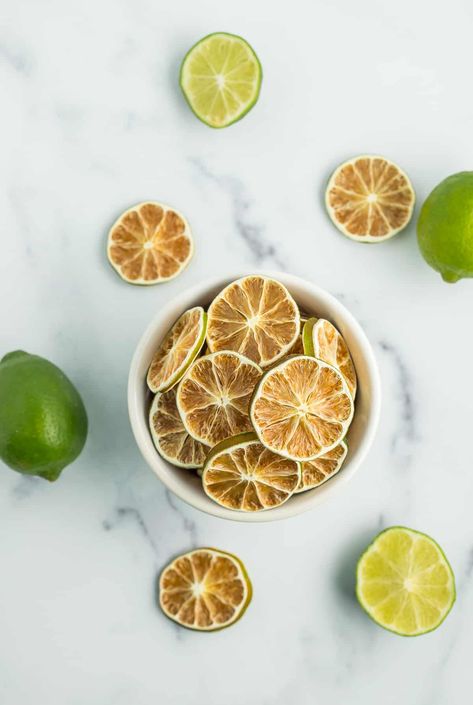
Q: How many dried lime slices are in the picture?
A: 11